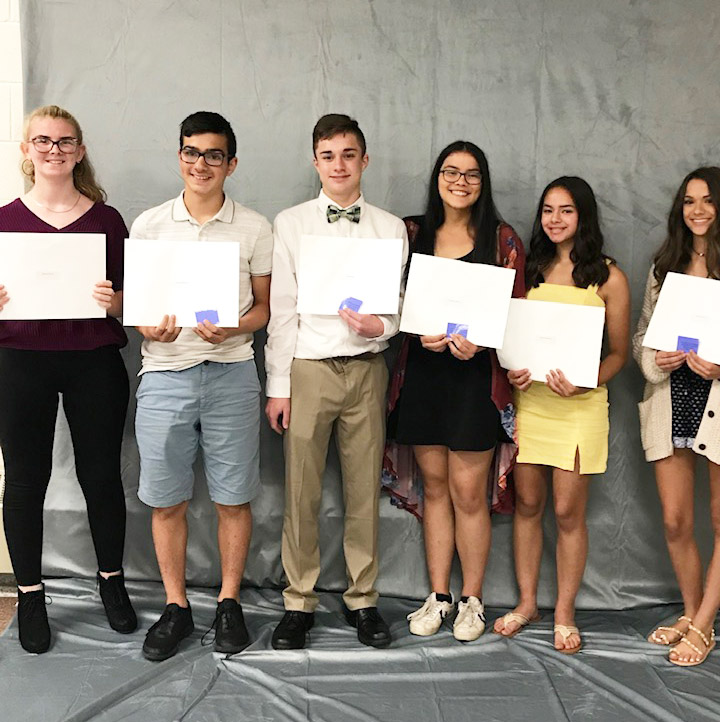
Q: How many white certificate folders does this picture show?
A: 6